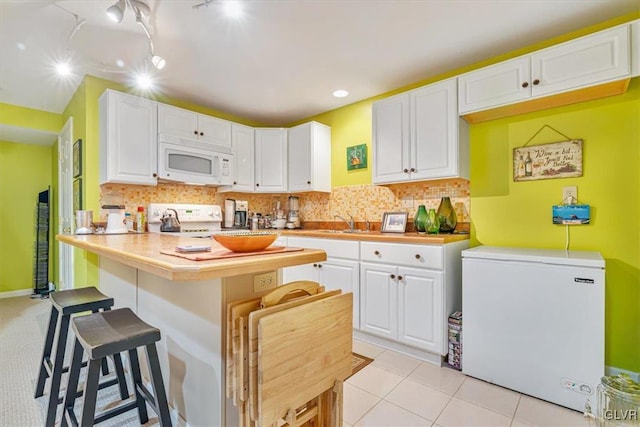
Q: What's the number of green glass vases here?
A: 3